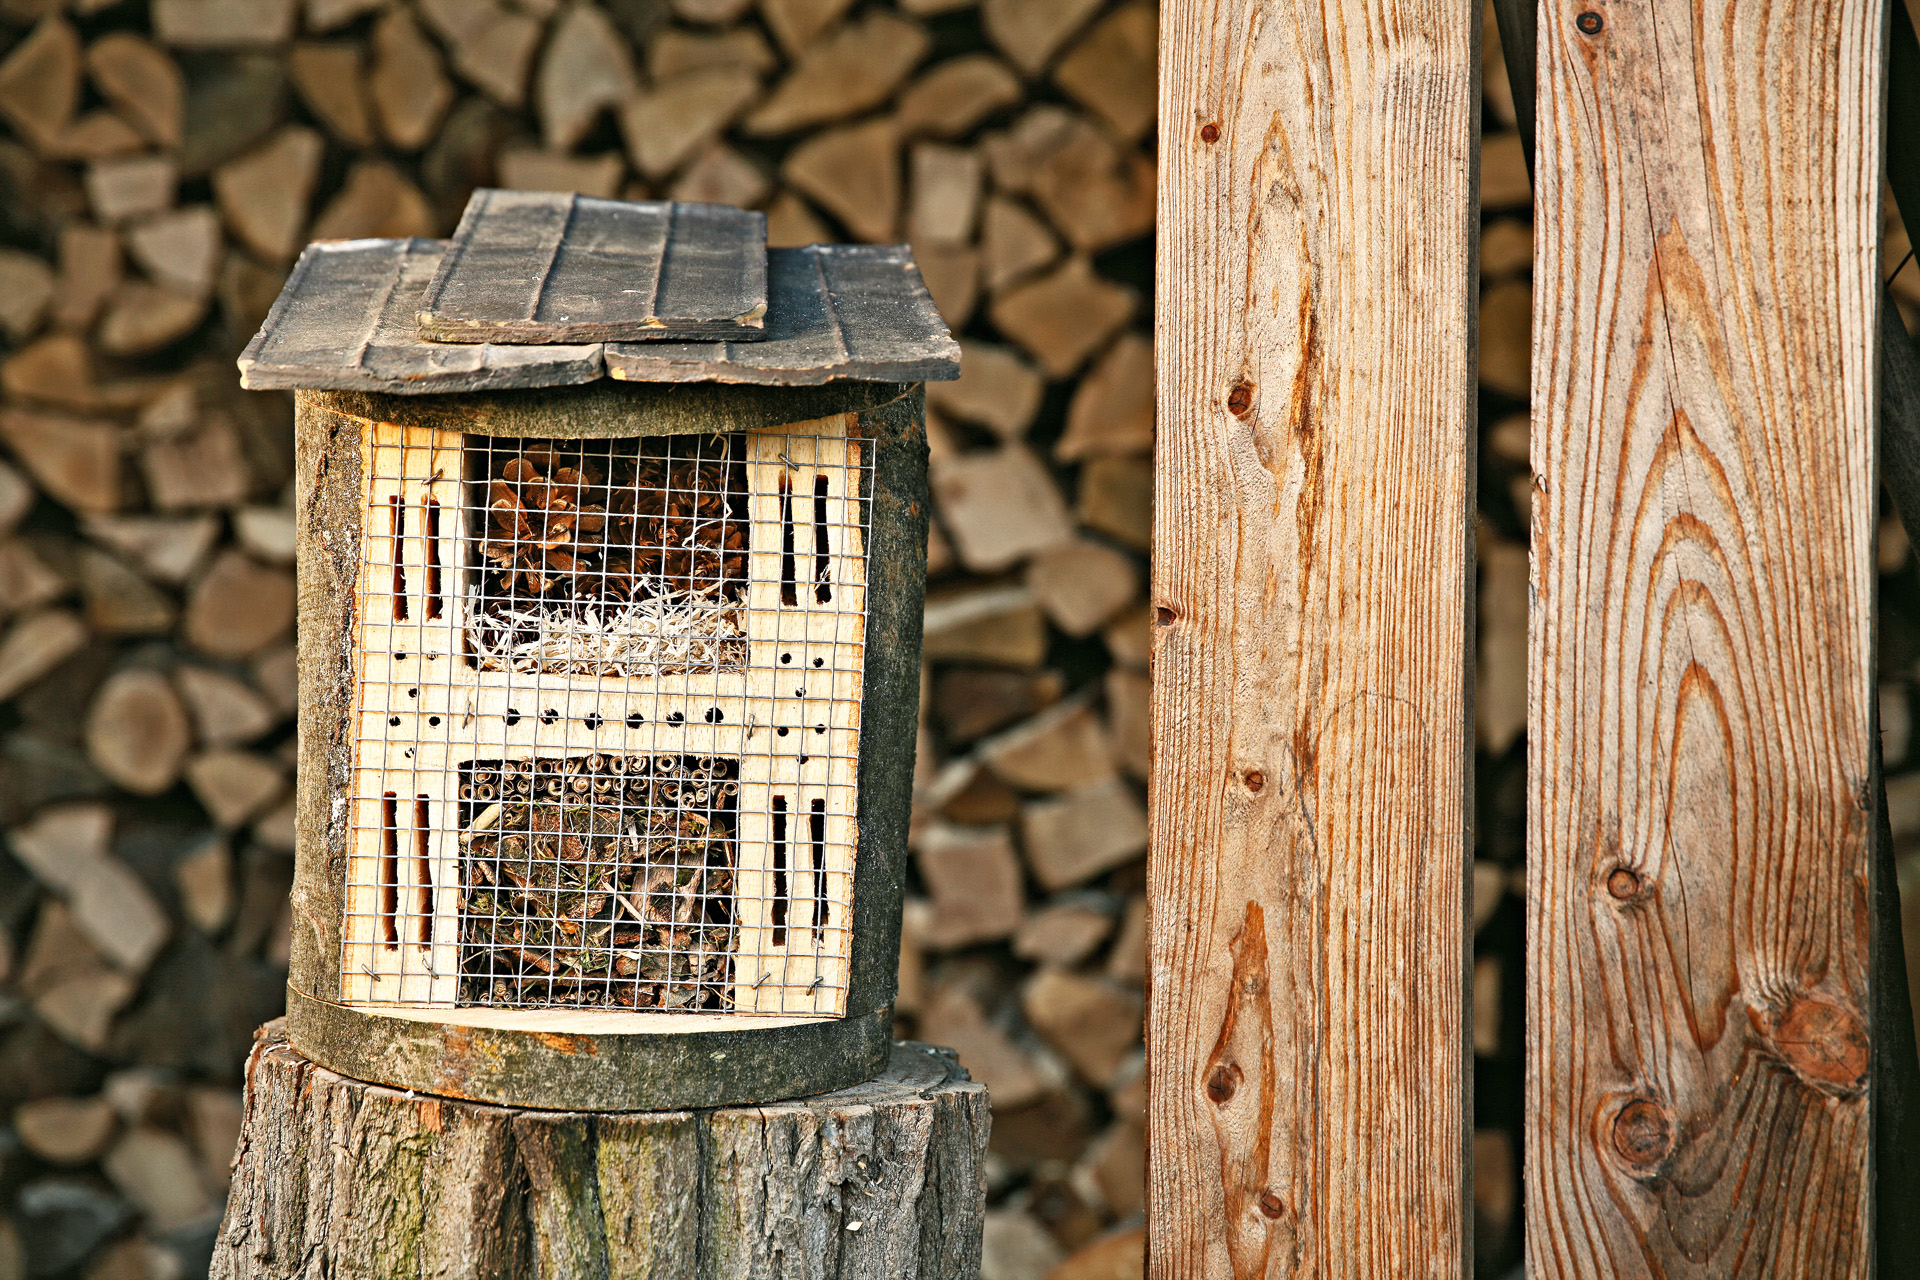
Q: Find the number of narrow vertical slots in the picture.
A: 8